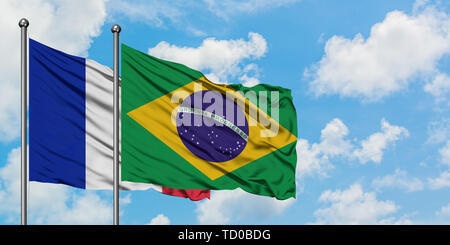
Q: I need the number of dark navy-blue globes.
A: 1